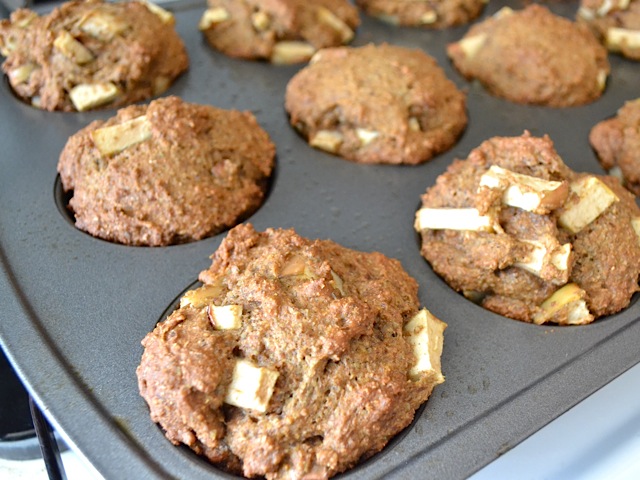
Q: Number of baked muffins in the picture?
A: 10